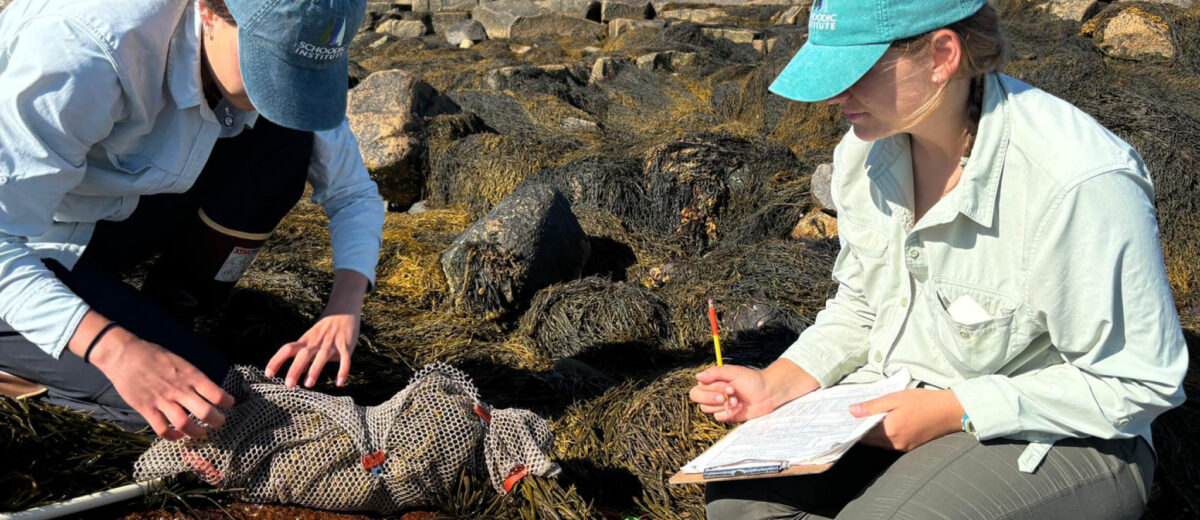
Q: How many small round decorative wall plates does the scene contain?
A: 0